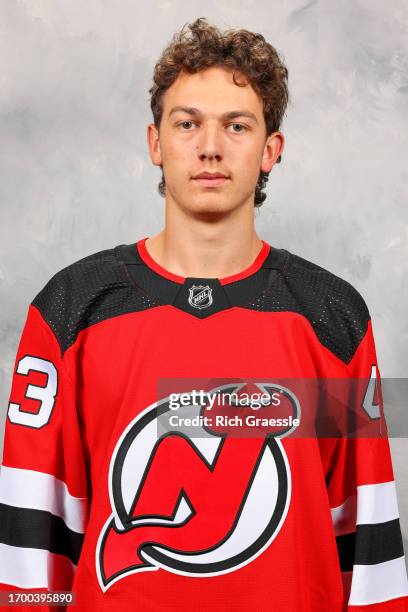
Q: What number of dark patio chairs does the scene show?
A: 0